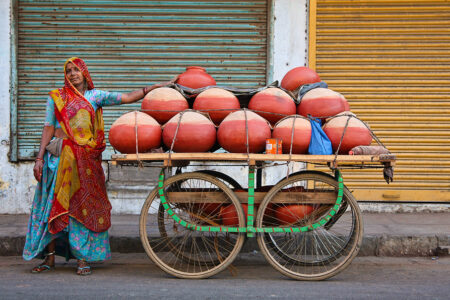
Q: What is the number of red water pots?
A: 13